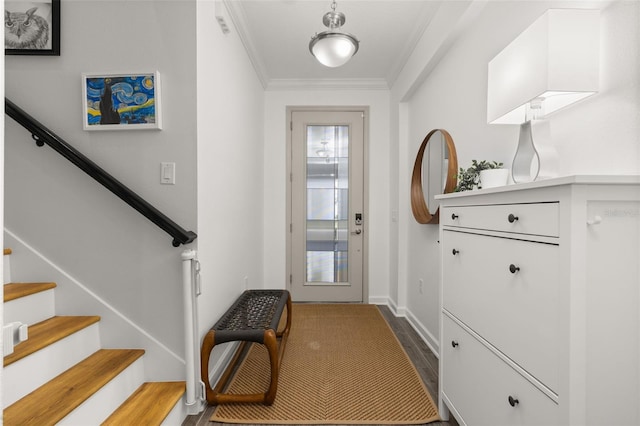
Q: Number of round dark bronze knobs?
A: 6